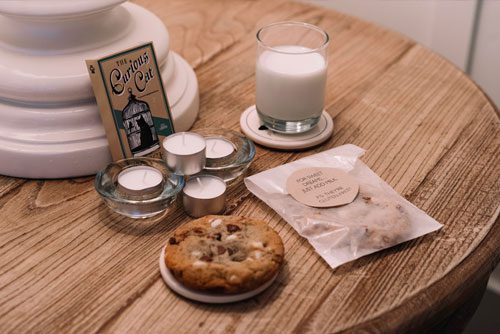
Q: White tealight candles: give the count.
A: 4